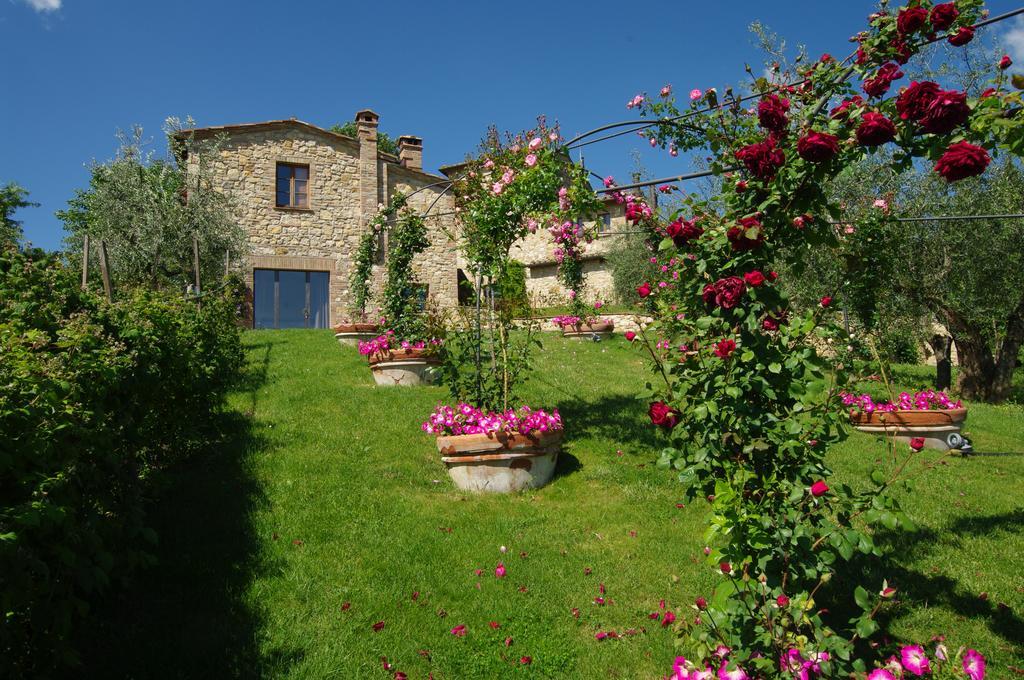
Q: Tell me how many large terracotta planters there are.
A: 5